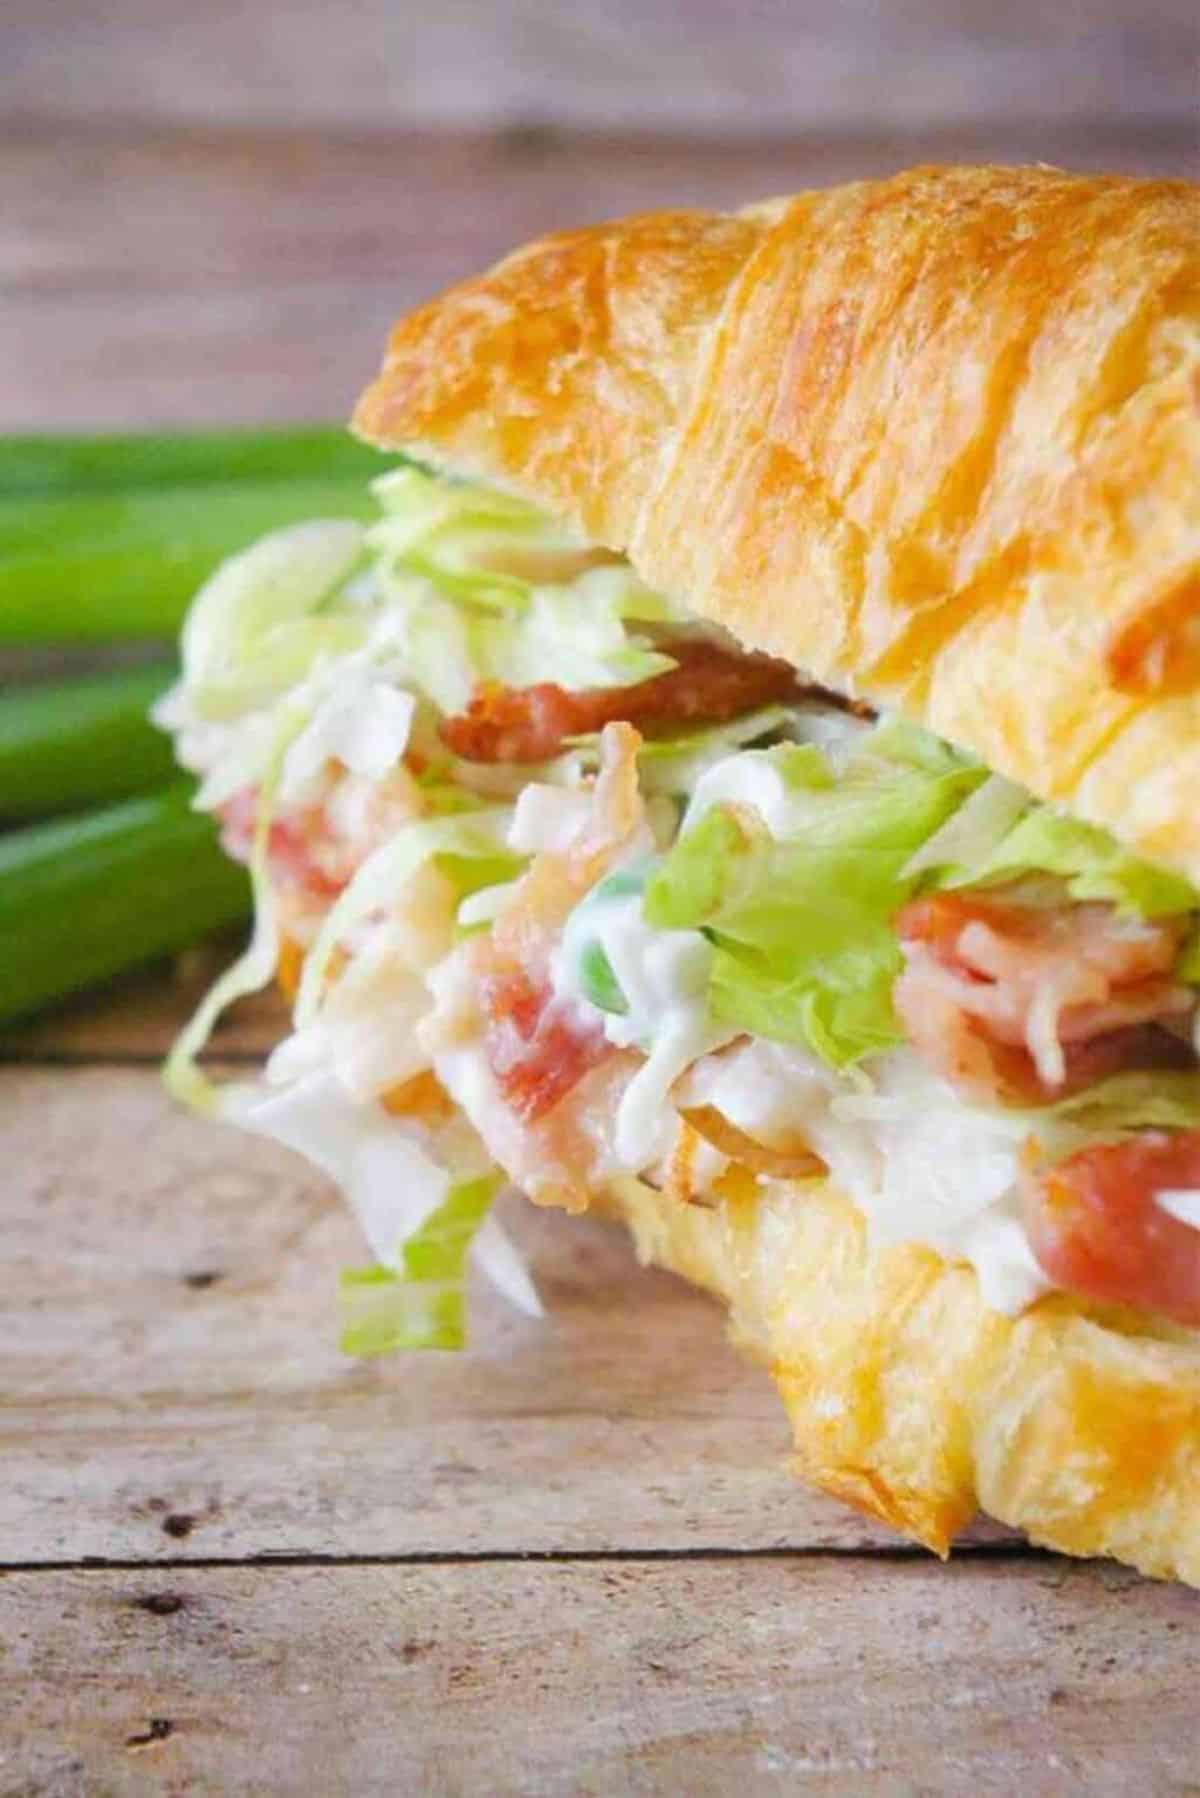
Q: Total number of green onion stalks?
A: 4